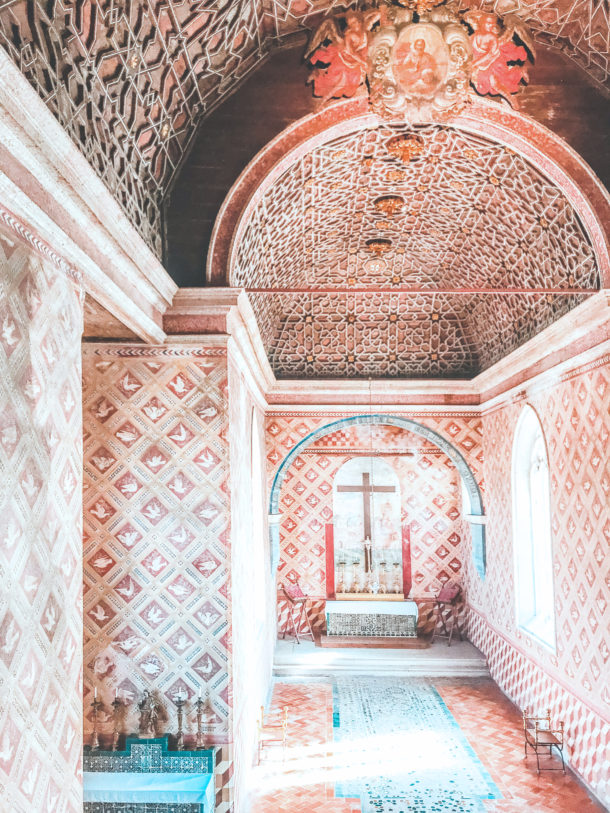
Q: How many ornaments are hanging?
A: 3